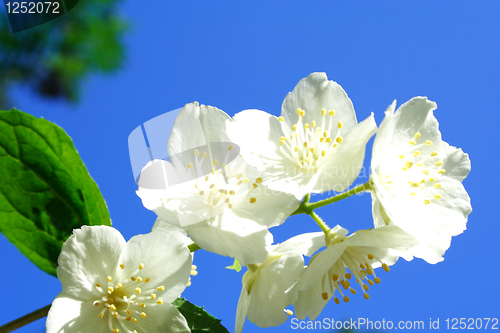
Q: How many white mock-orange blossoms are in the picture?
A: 6